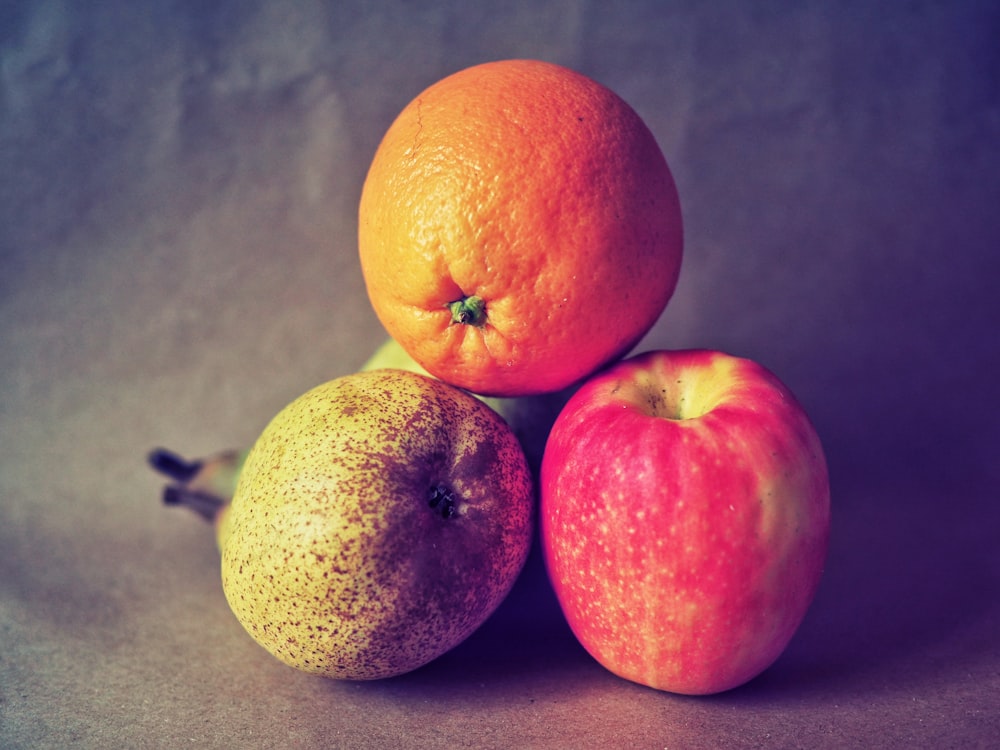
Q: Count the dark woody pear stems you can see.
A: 2